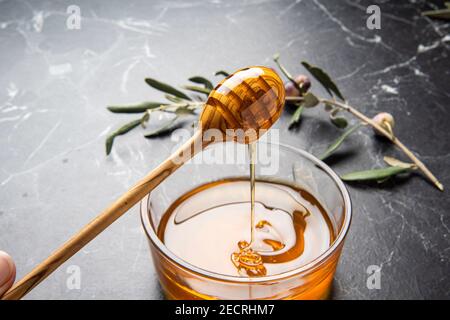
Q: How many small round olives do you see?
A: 3